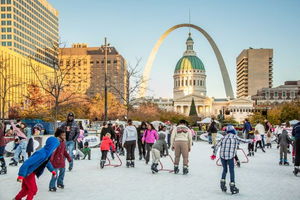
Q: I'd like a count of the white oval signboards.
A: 3